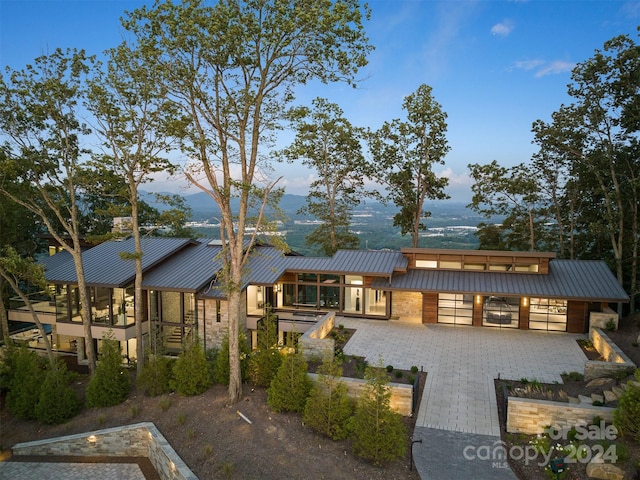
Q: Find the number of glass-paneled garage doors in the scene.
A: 3